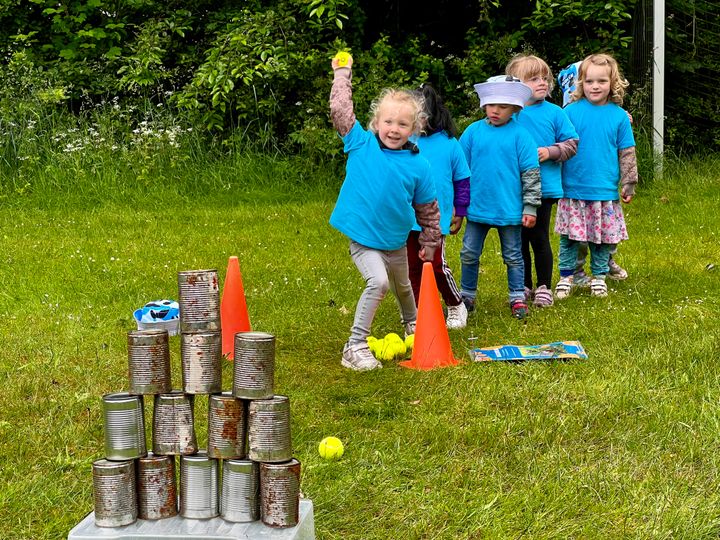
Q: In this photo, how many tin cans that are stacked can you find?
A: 13